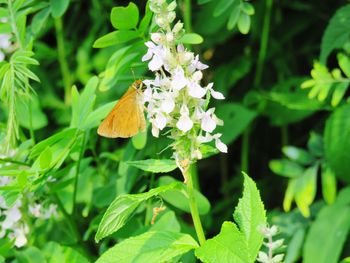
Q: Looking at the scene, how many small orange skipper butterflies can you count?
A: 1